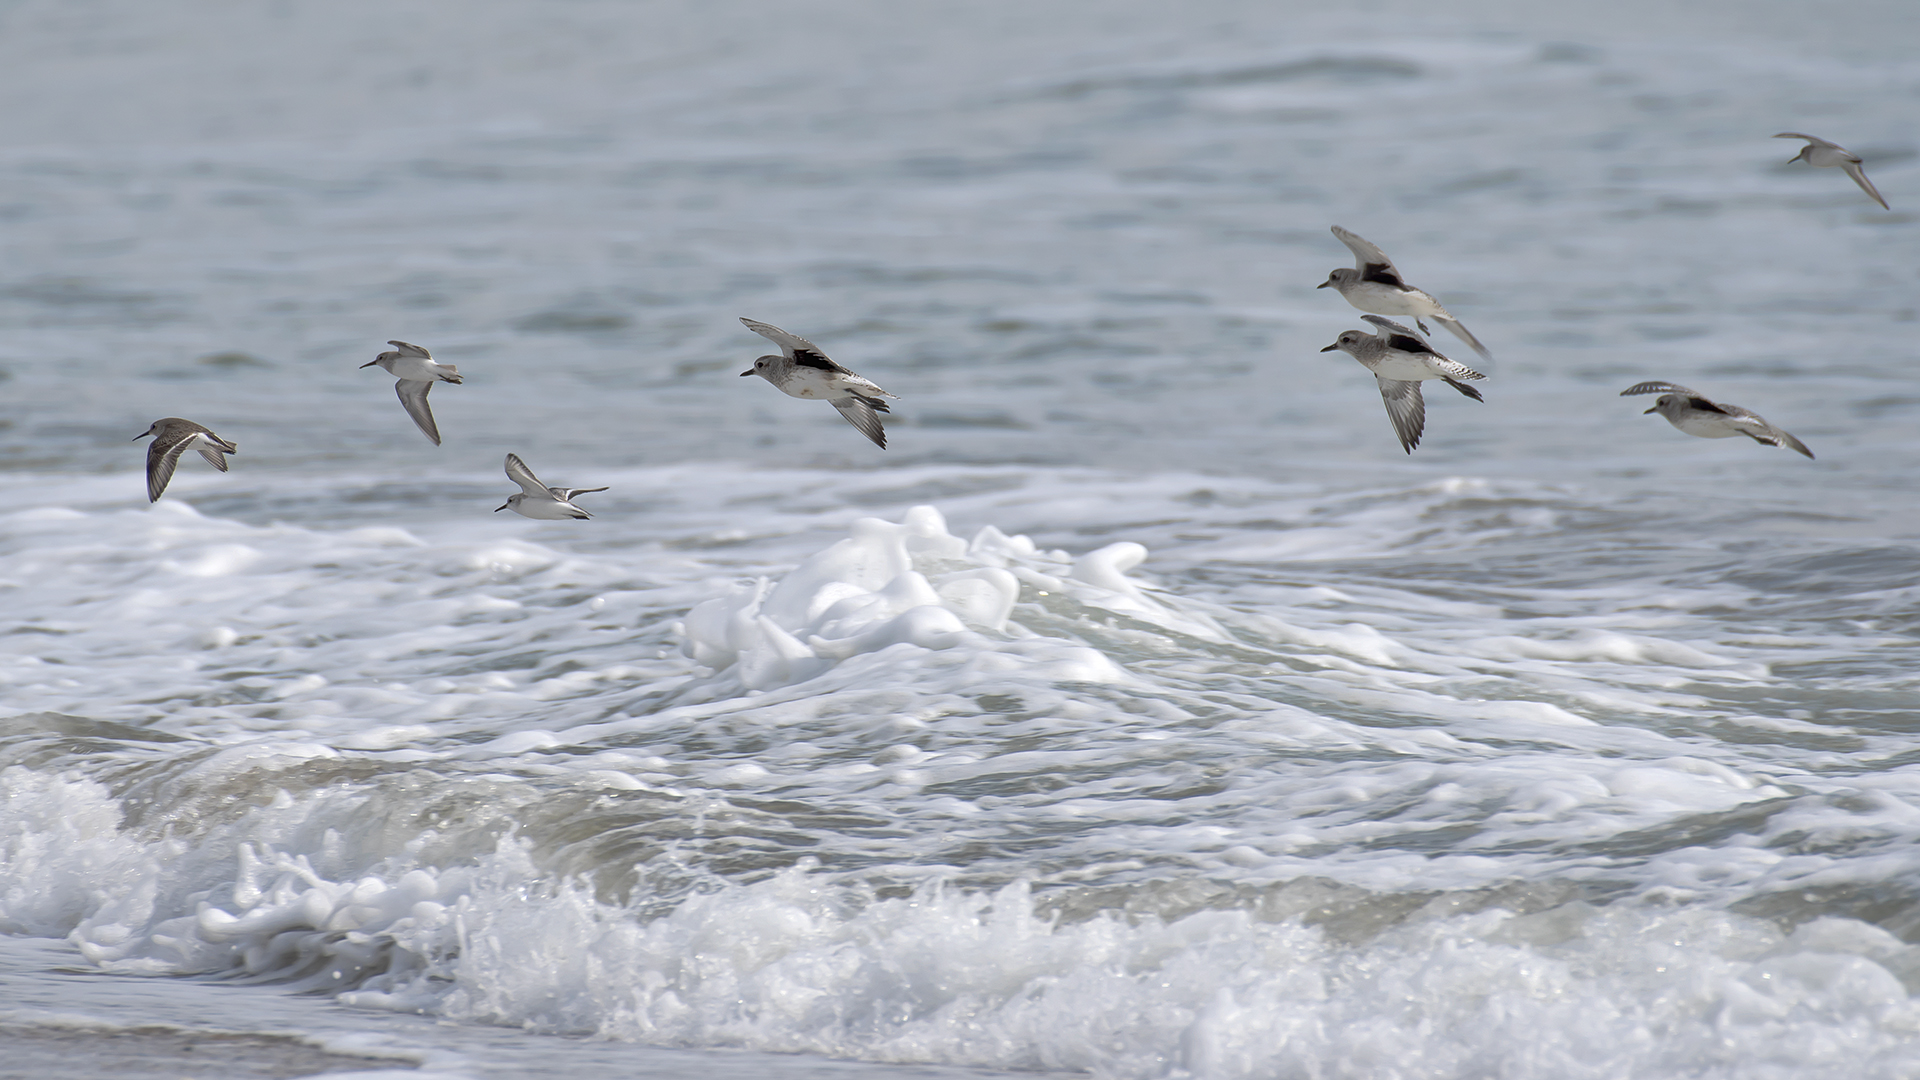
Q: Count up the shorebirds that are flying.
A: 8